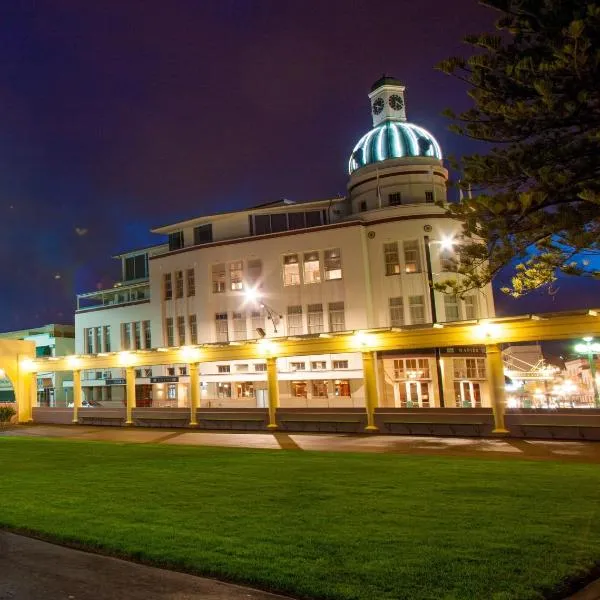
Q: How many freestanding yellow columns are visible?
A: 6